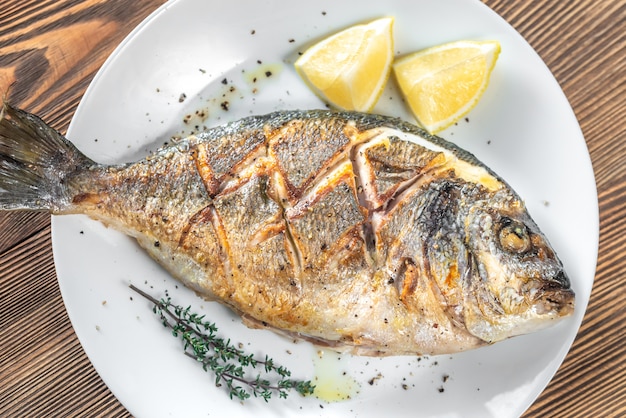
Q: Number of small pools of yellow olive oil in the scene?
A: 2